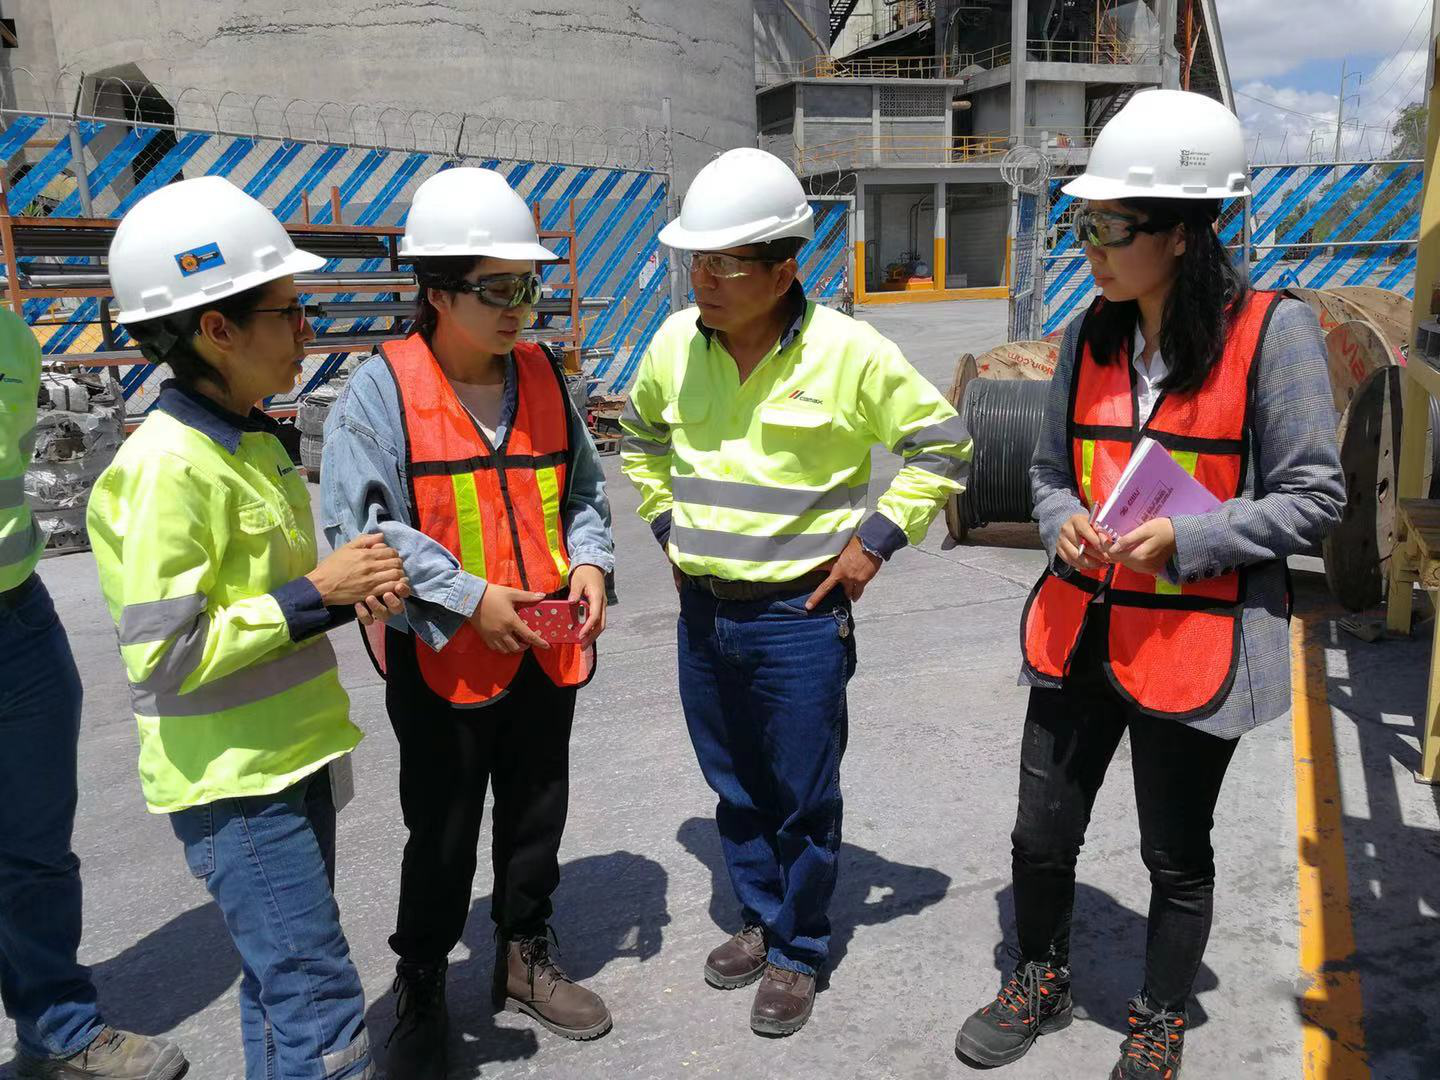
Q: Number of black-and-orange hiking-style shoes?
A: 2